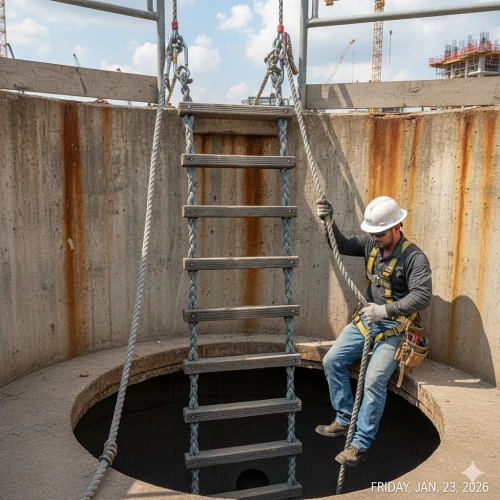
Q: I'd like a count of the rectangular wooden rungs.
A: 9